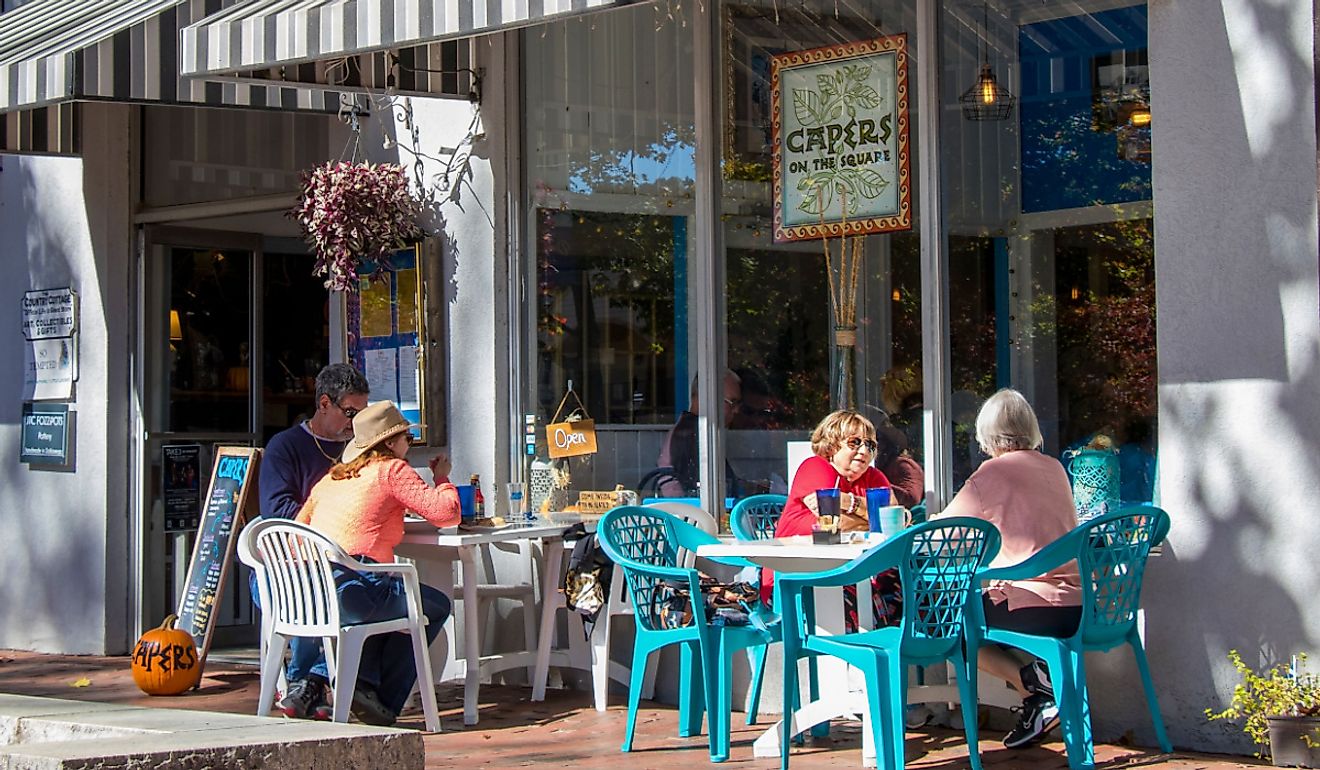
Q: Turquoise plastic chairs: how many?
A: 4